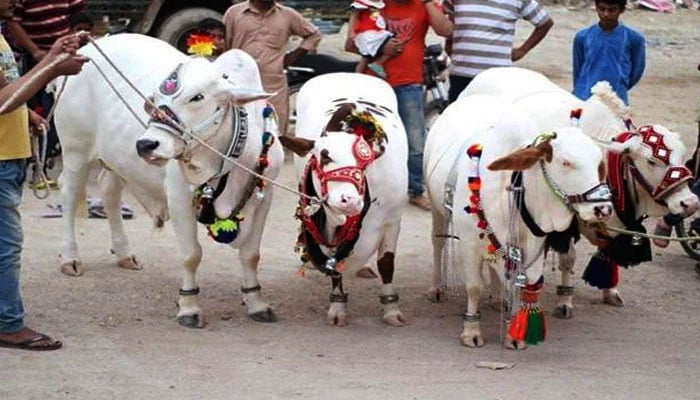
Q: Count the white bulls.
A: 4